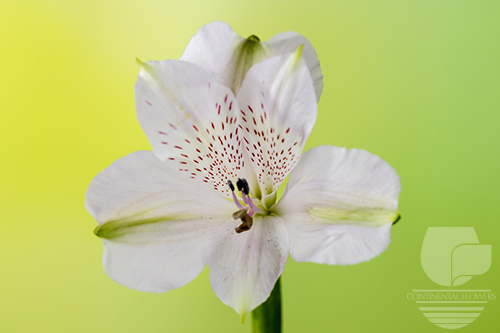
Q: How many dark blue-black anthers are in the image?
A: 3